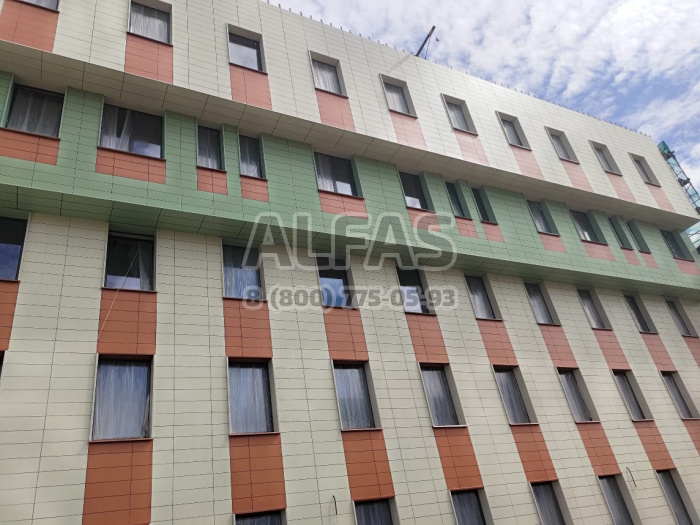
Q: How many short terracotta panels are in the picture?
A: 13